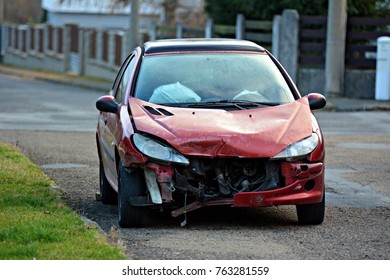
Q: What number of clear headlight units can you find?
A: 2